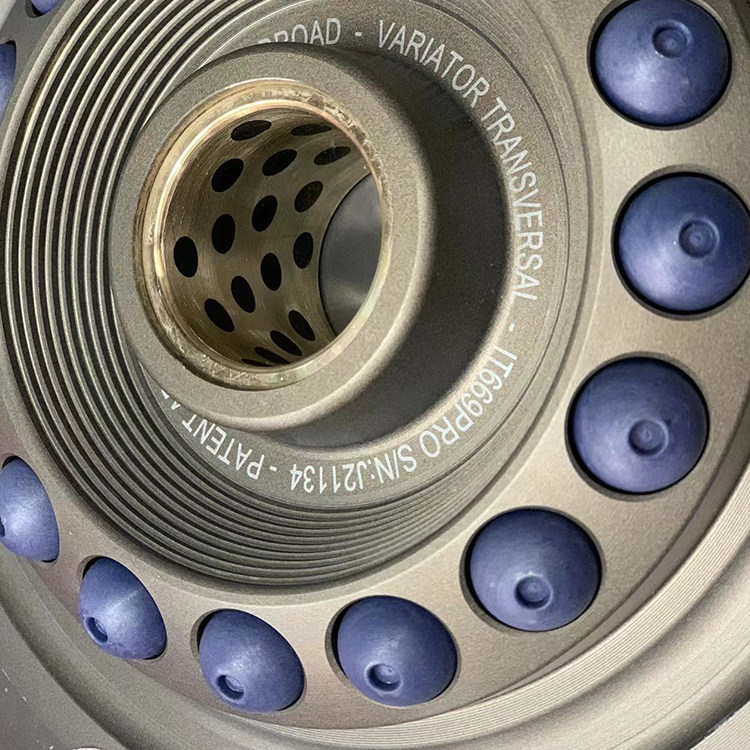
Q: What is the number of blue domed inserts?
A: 10